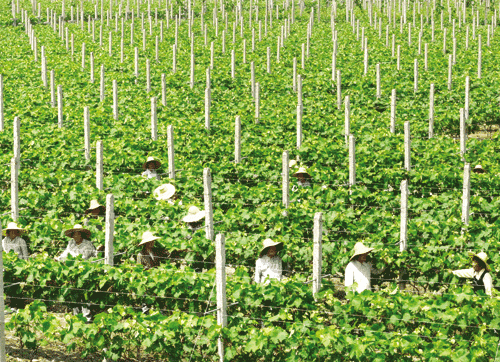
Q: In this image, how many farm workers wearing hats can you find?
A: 12